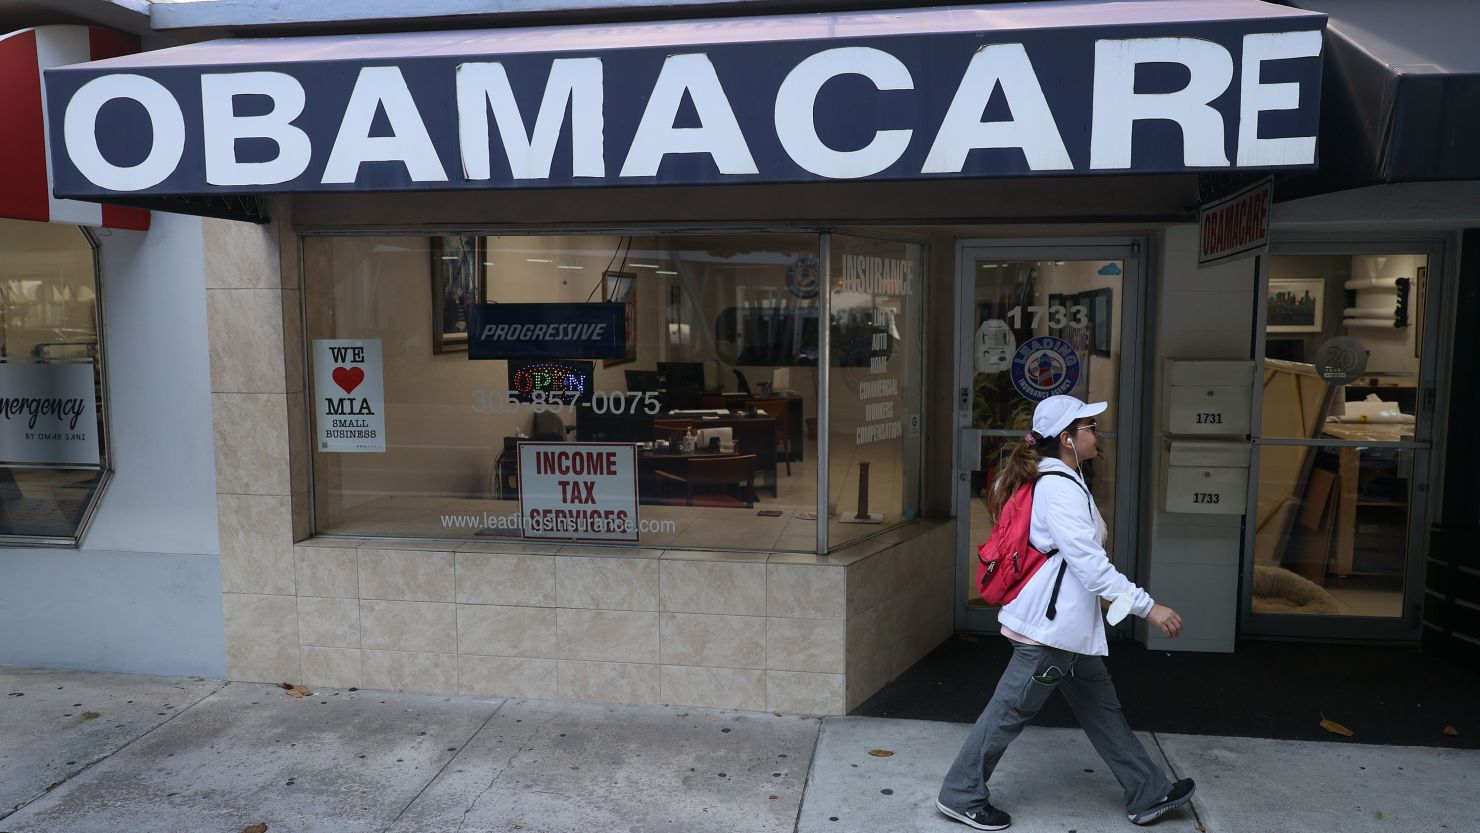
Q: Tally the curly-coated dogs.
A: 0